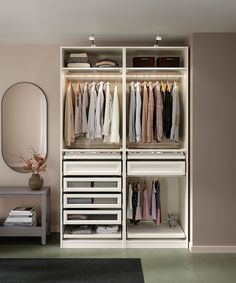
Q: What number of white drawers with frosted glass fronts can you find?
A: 3